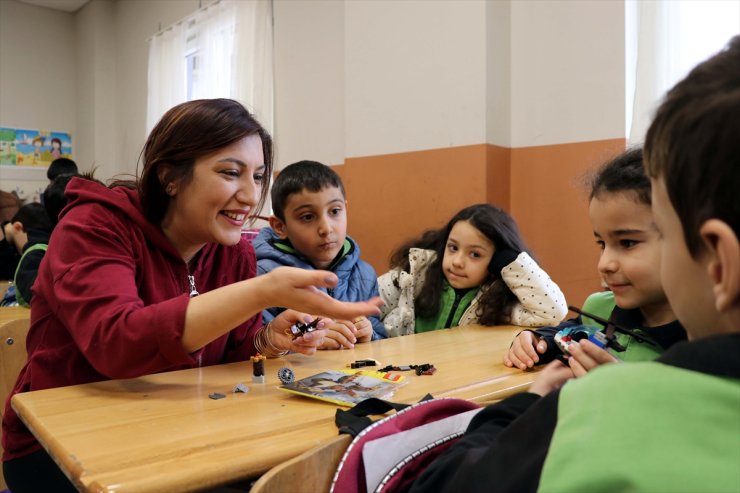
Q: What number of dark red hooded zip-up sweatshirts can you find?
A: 1